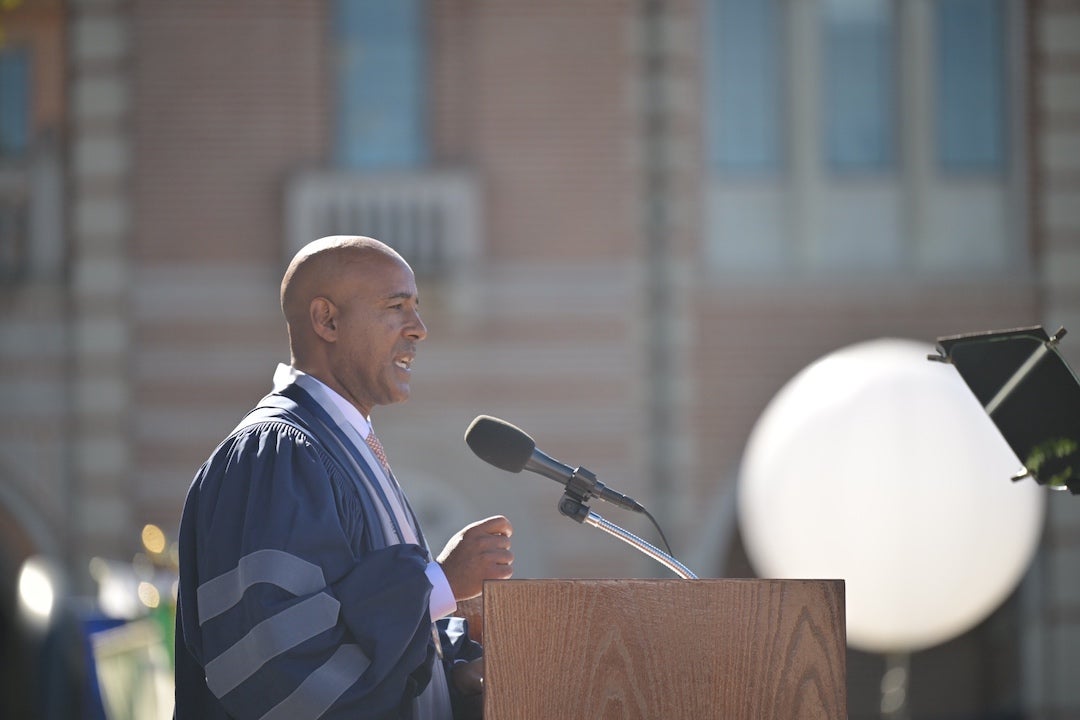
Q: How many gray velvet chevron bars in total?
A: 3